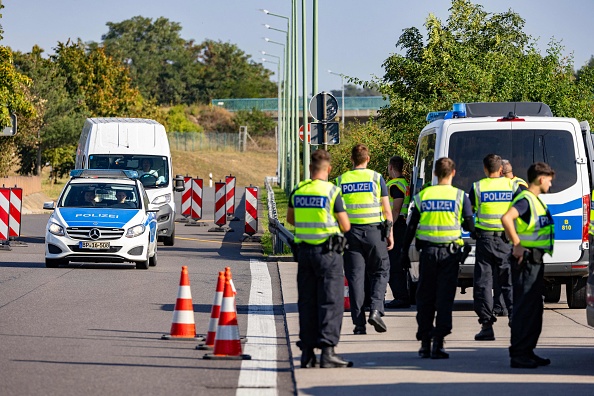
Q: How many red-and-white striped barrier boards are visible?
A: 7